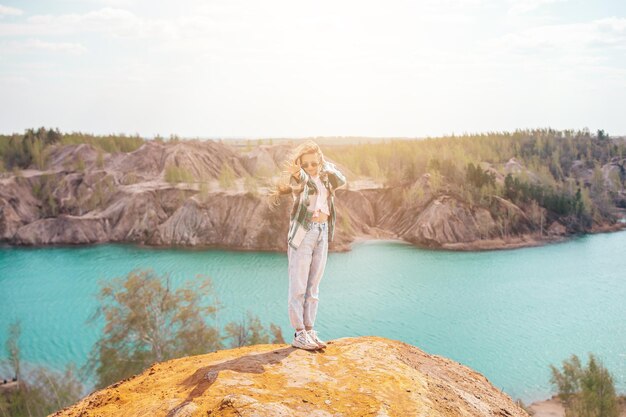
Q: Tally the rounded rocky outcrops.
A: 1